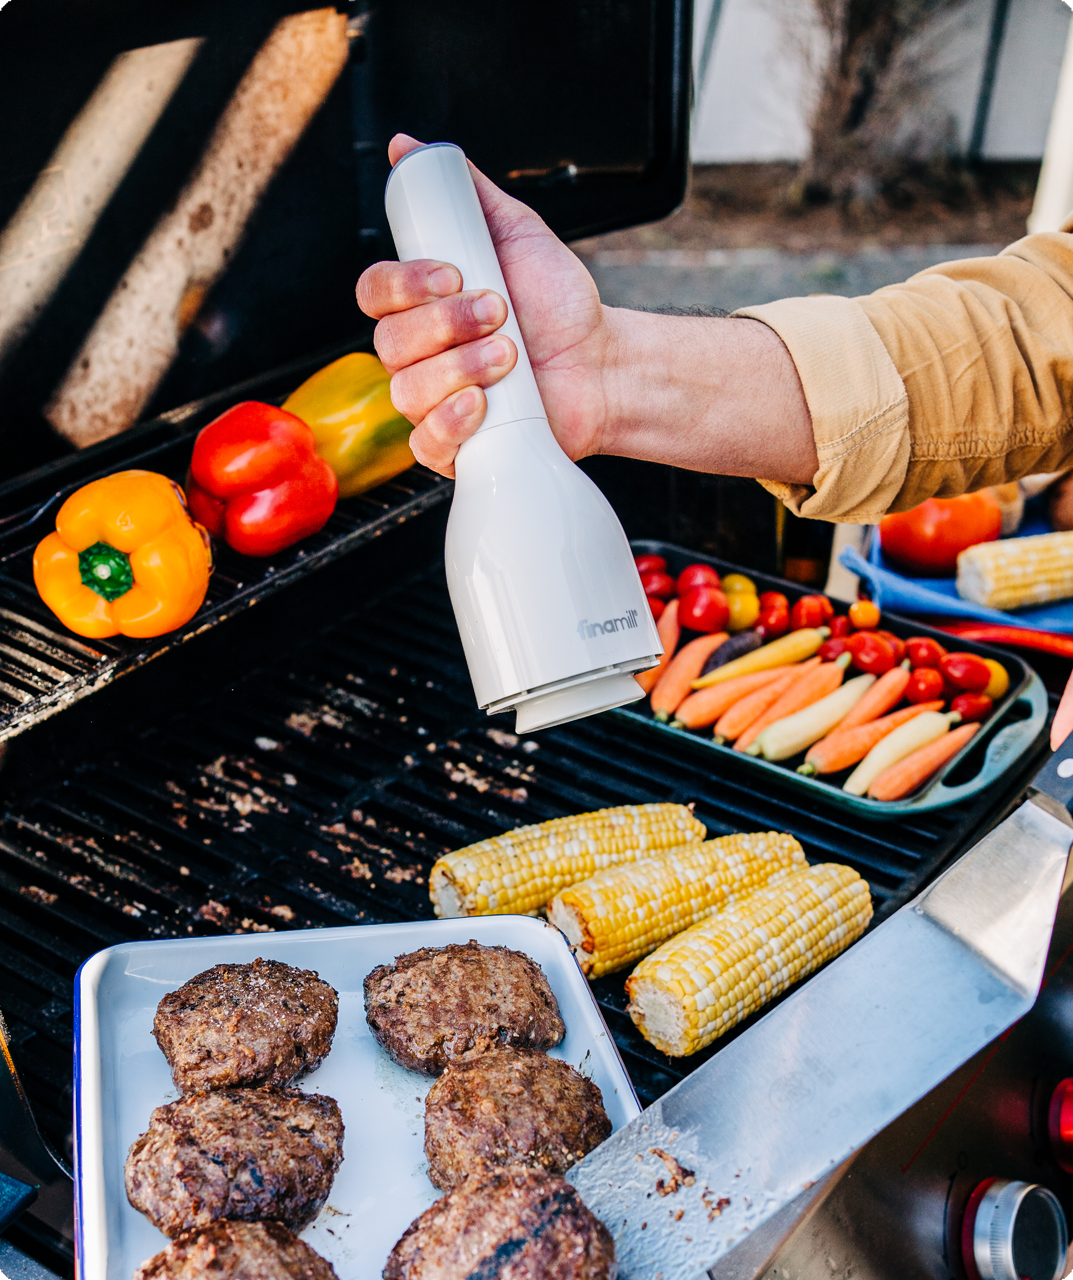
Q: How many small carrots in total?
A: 12